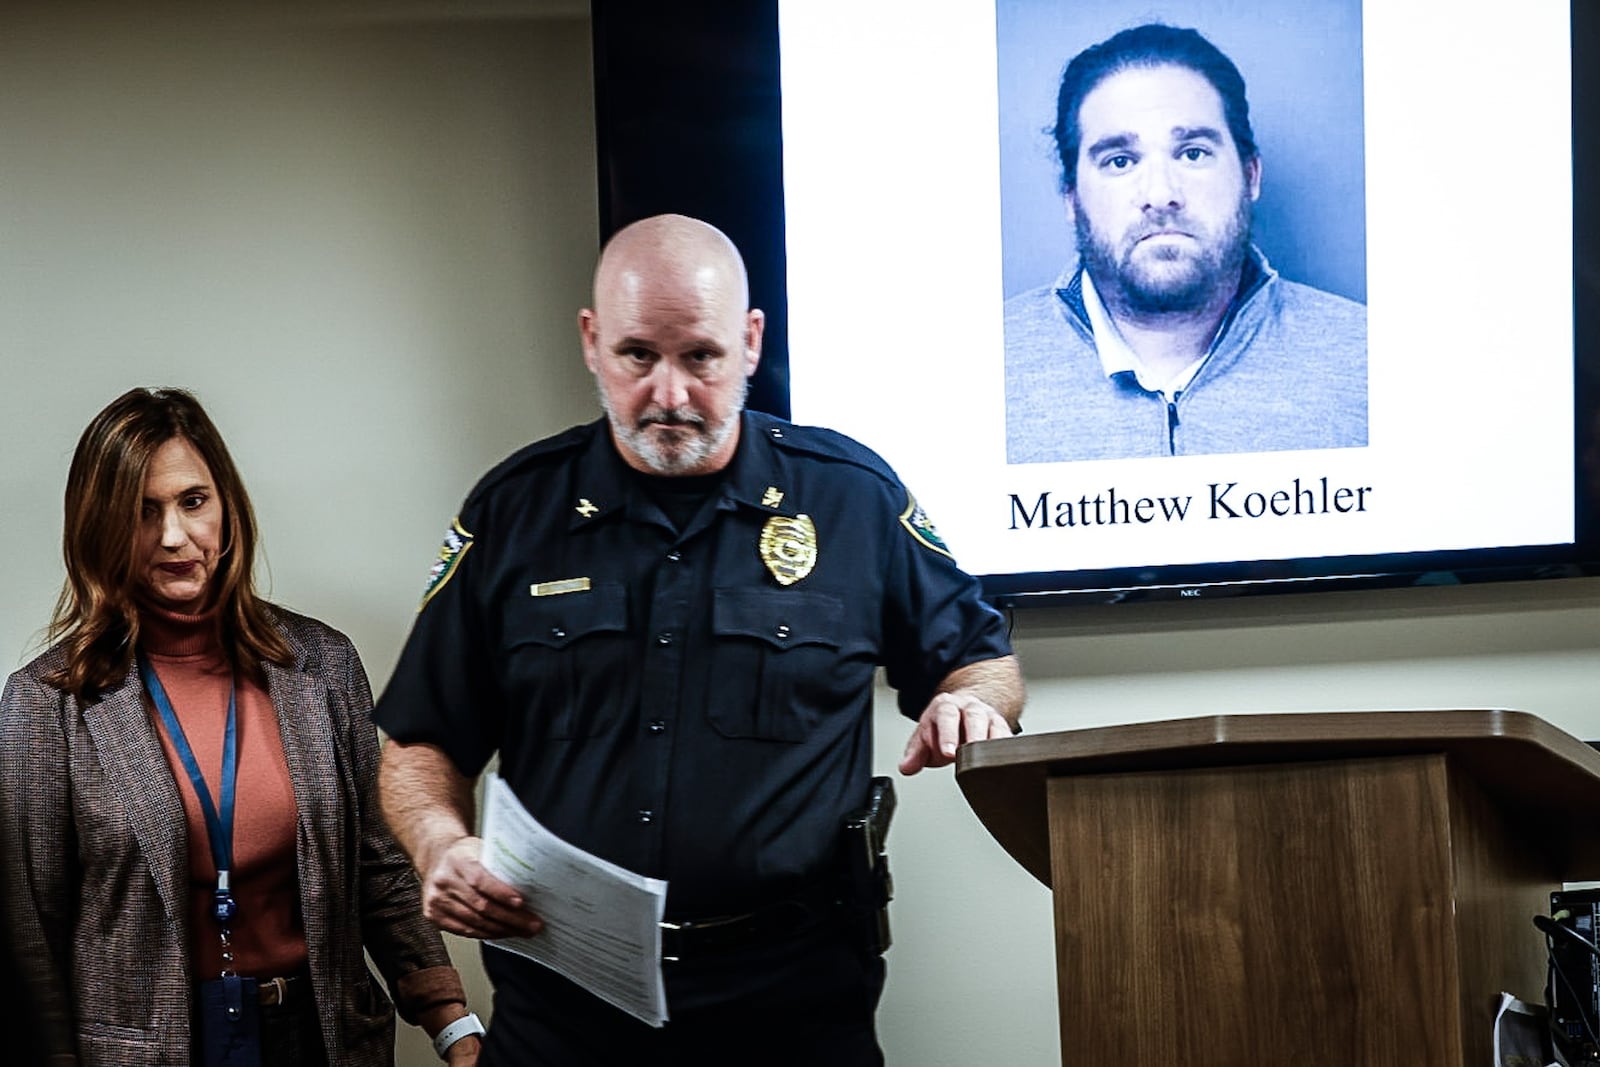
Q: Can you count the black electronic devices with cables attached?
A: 1